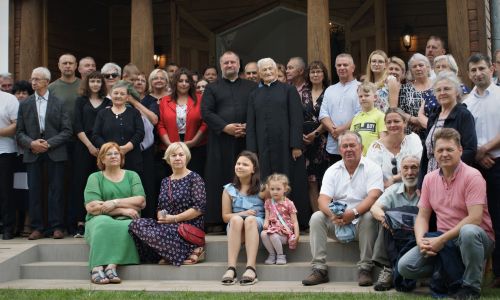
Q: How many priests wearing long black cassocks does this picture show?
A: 2